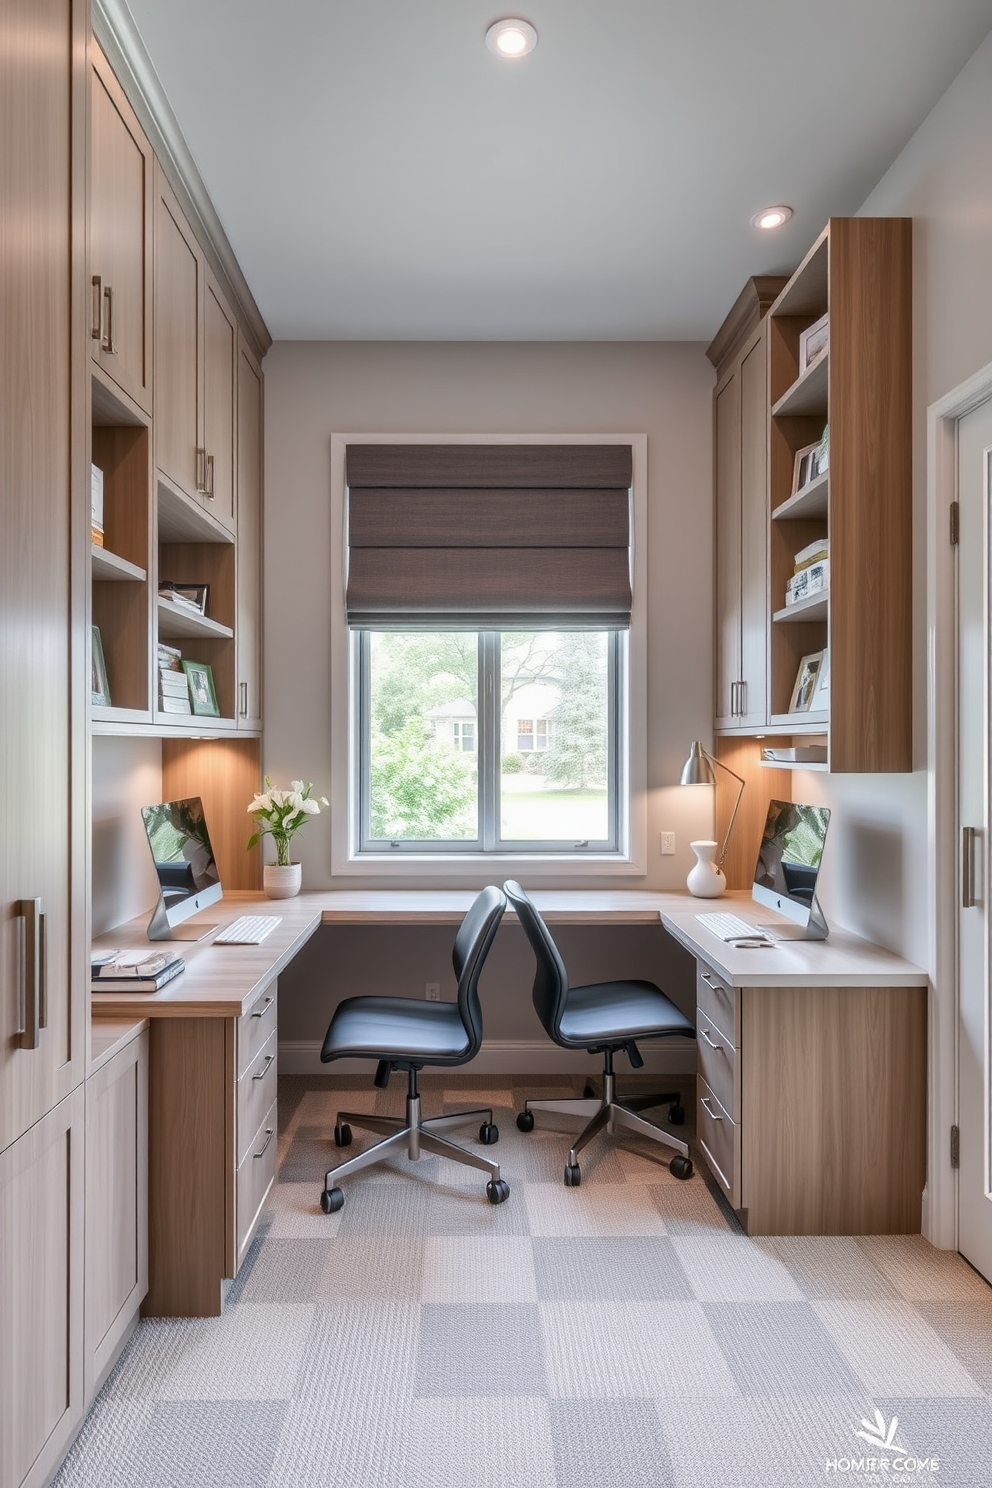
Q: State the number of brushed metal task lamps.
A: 1